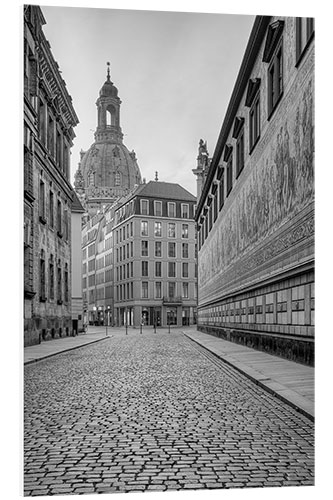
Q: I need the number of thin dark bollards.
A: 5